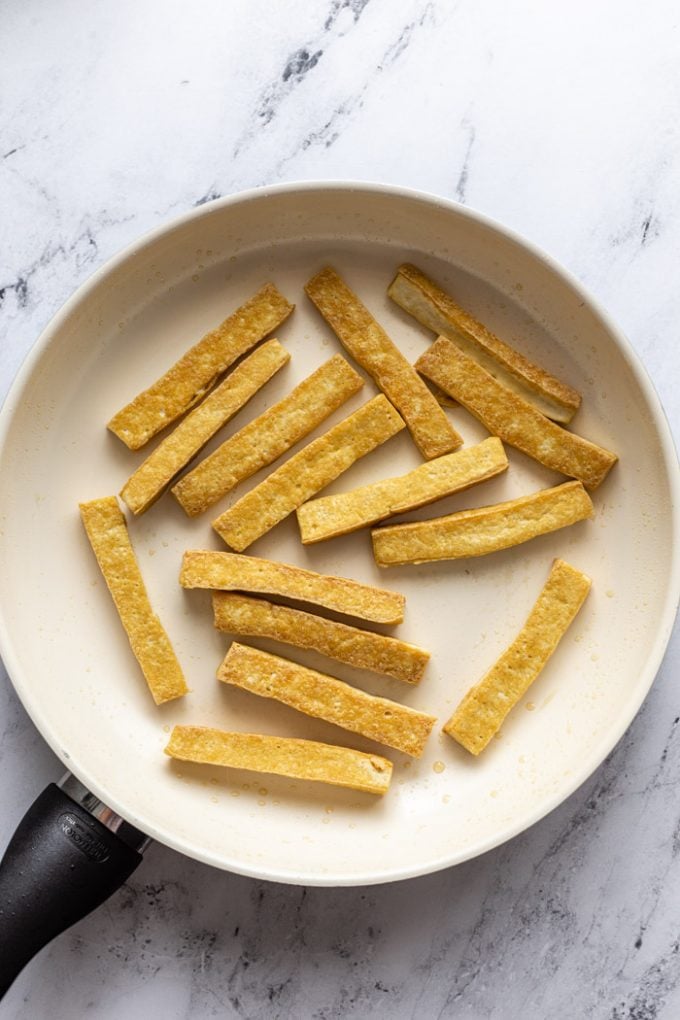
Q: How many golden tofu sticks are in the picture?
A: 15